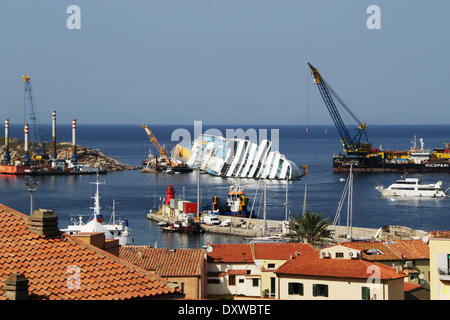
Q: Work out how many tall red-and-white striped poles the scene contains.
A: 4